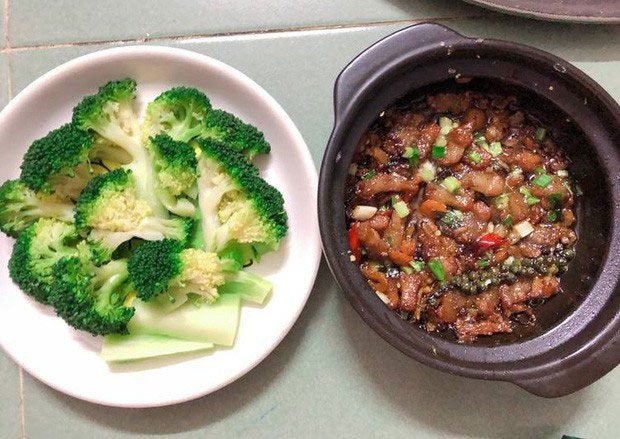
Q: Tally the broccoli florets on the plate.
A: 11